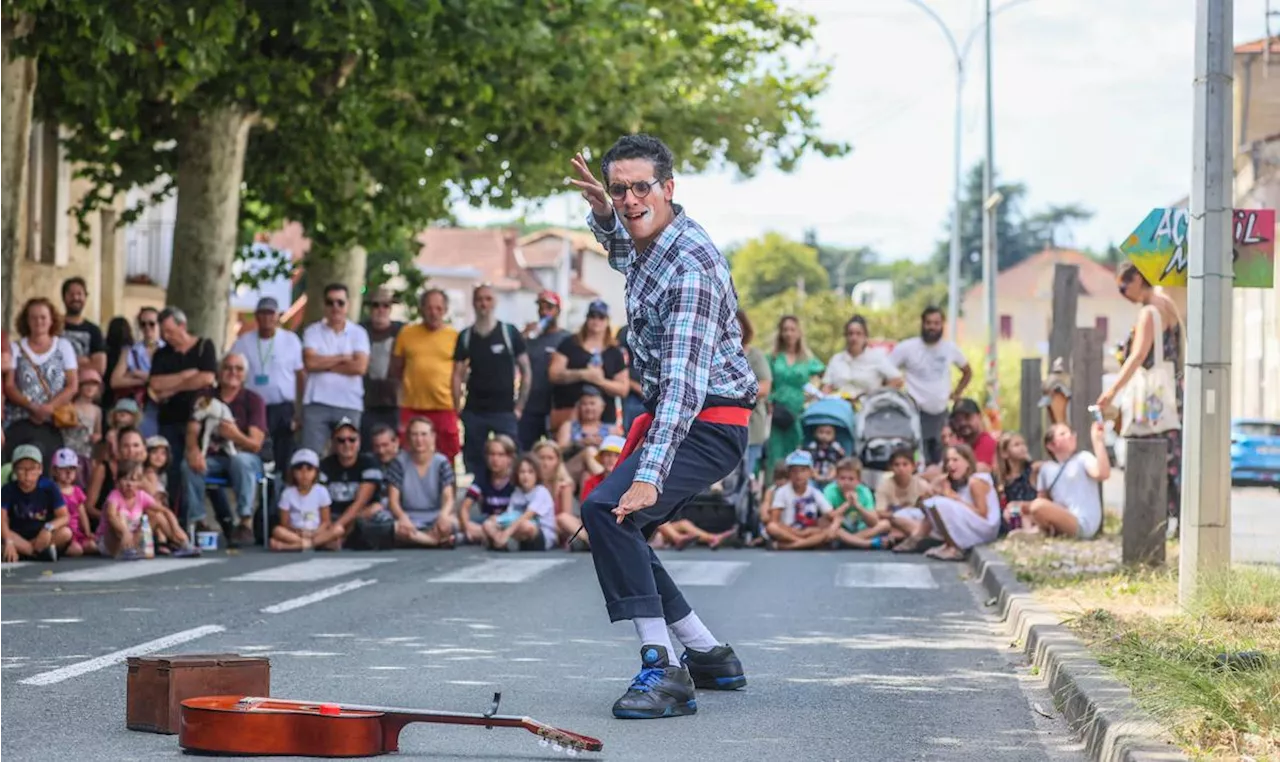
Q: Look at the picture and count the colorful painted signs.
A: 1